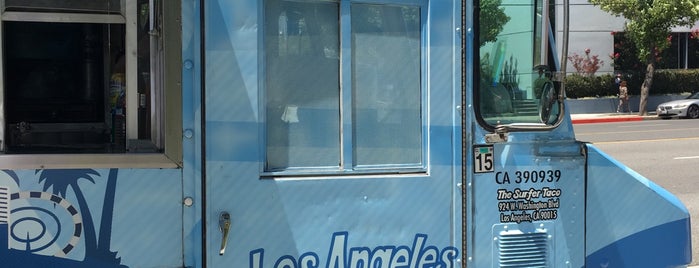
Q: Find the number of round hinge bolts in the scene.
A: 8